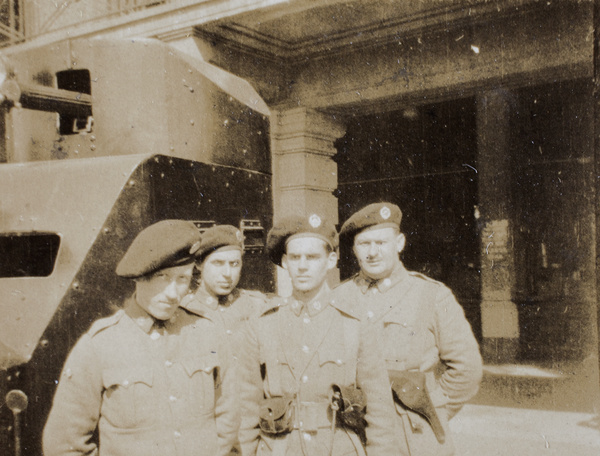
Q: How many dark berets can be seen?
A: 4